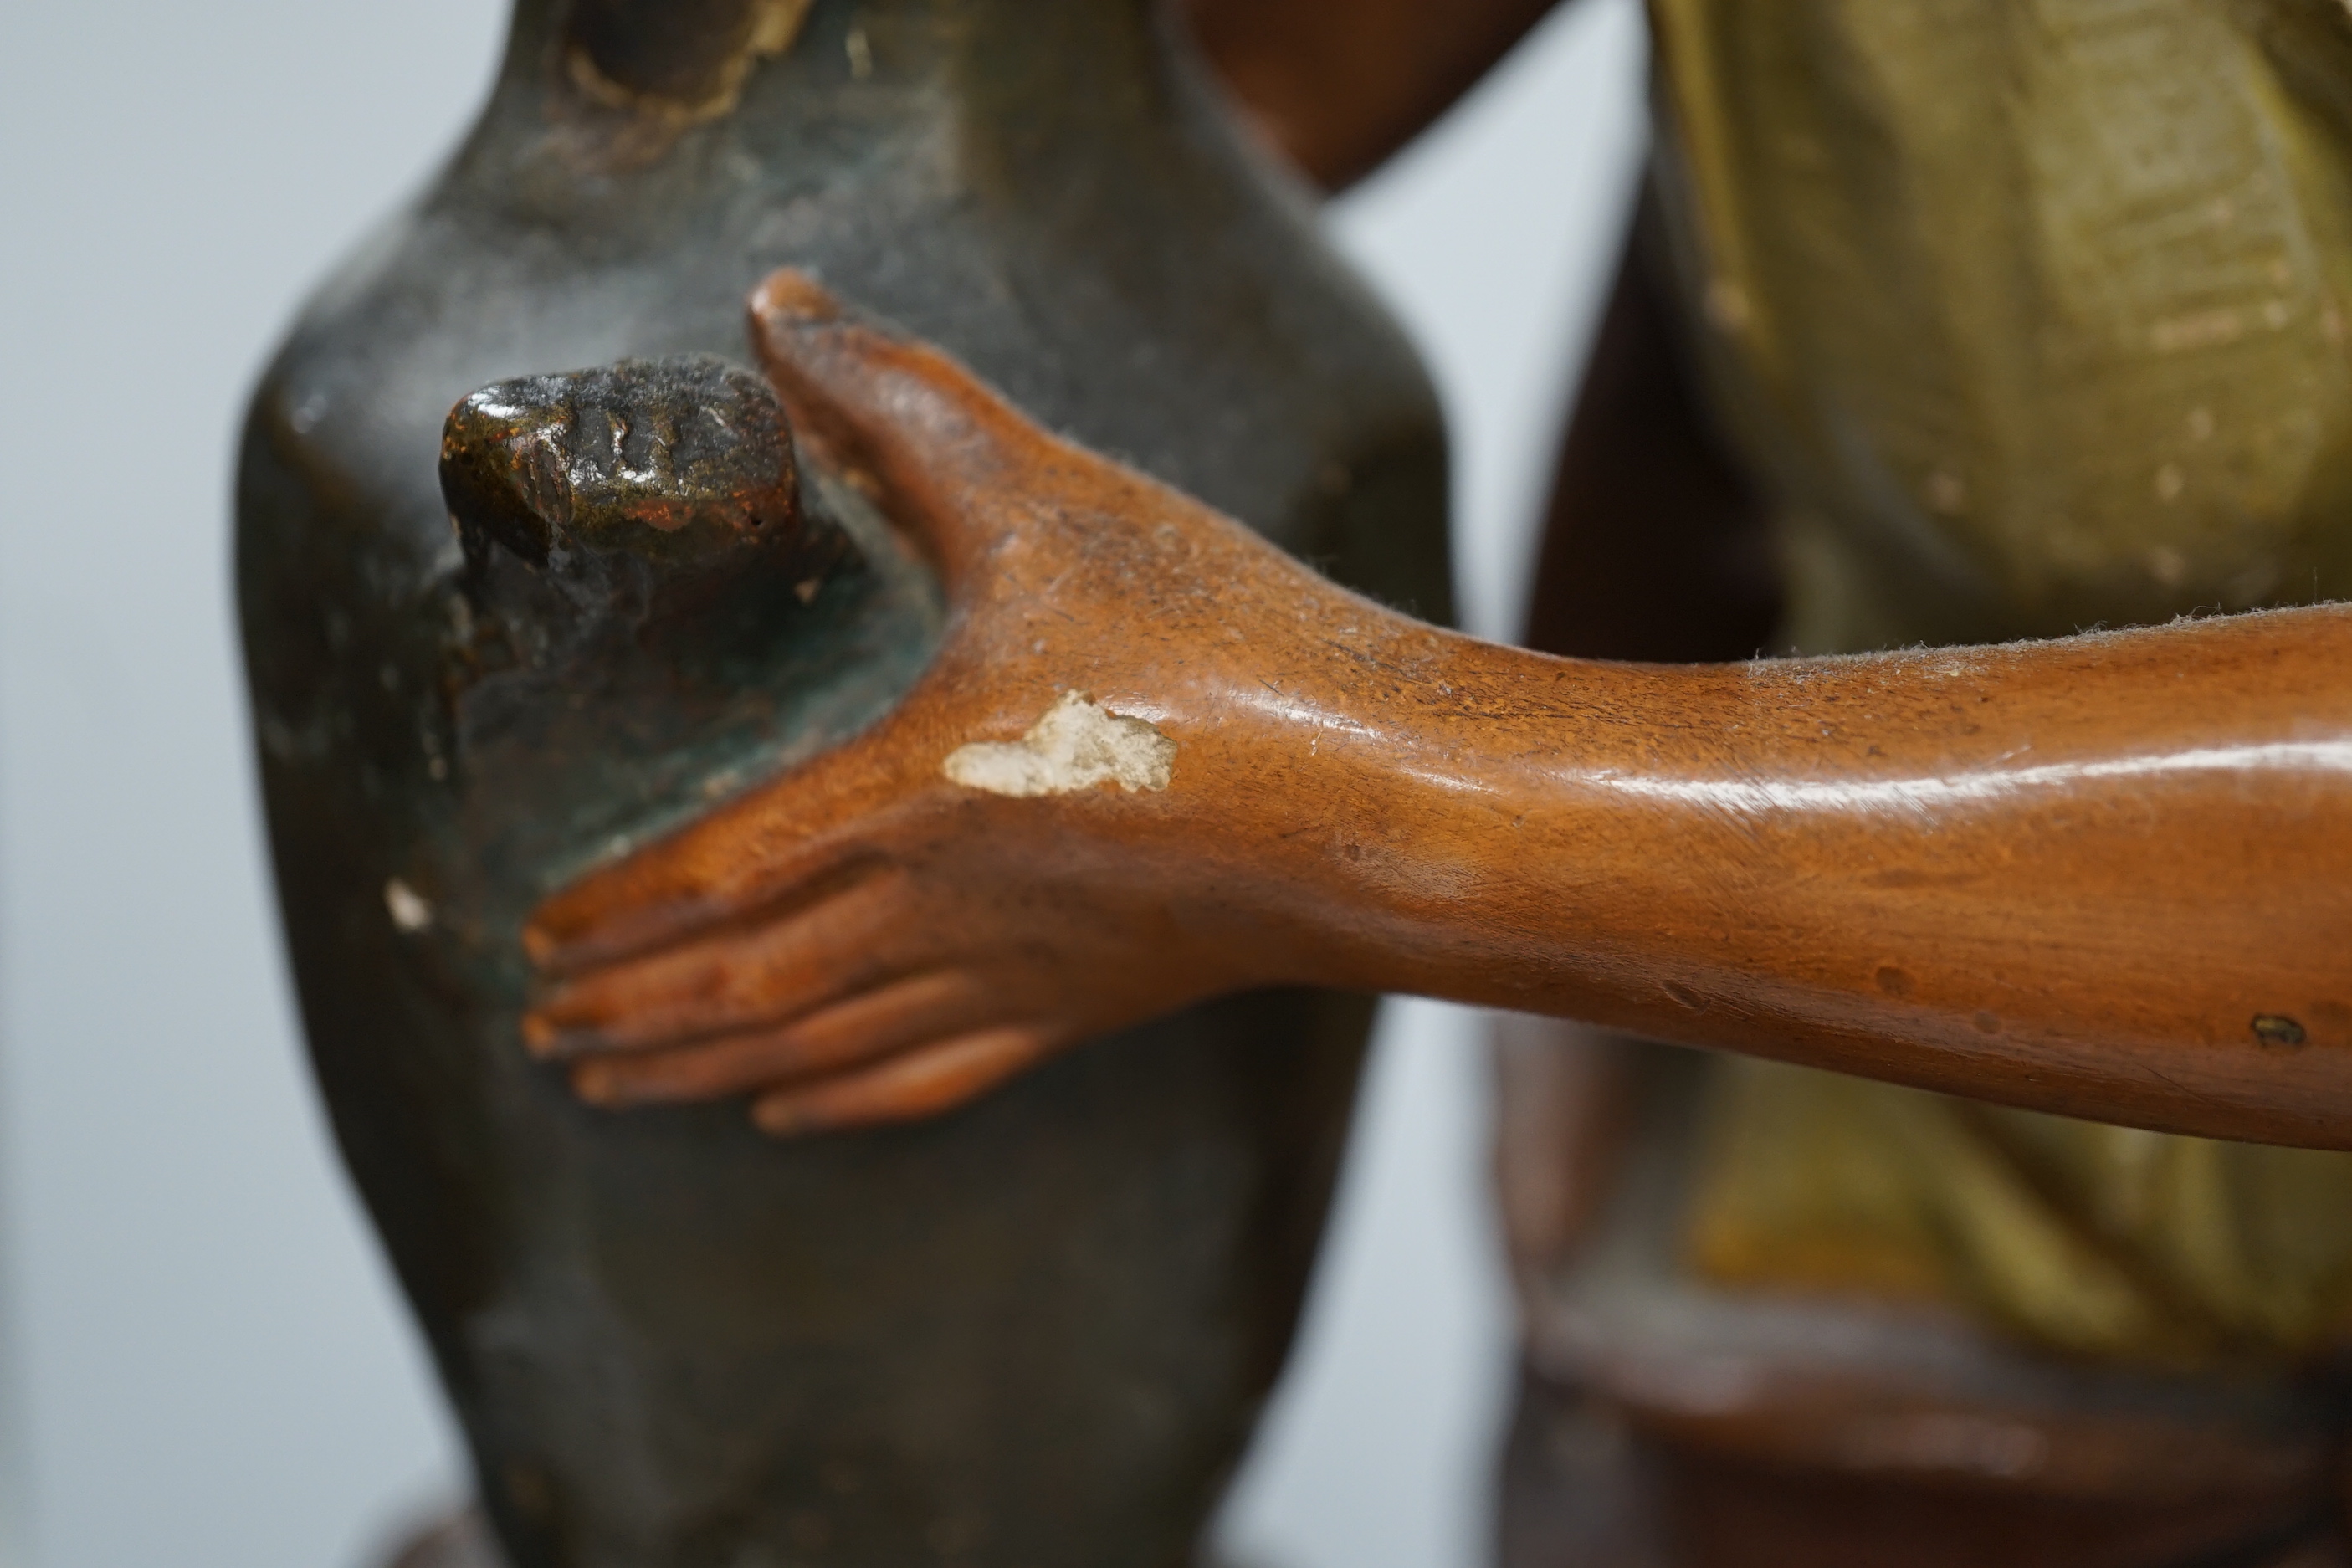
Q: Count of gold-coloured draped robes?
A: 1